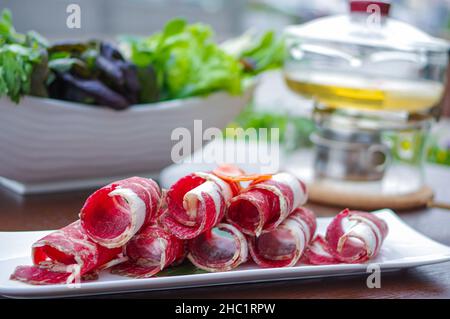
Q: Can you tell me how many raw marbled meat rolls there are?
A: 8